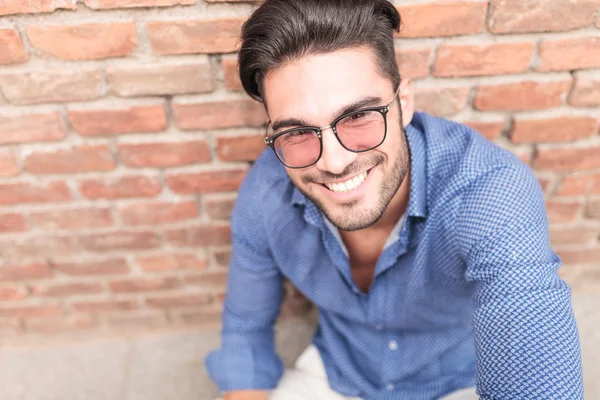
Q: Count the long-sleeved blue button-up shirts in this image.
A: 1